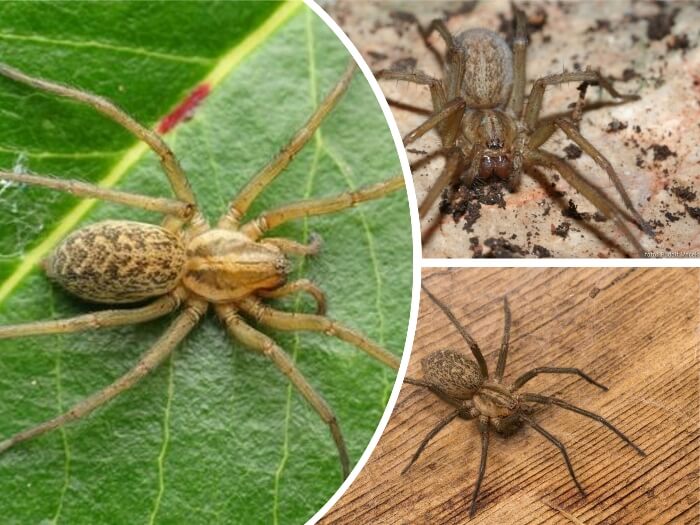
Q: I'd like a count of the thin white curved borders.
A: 1